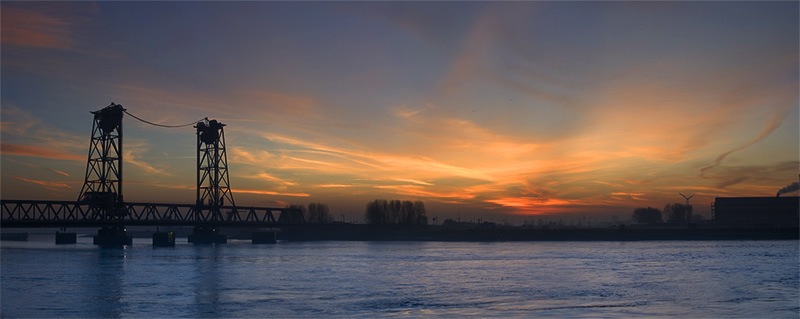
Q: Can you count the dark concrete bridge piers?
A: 5